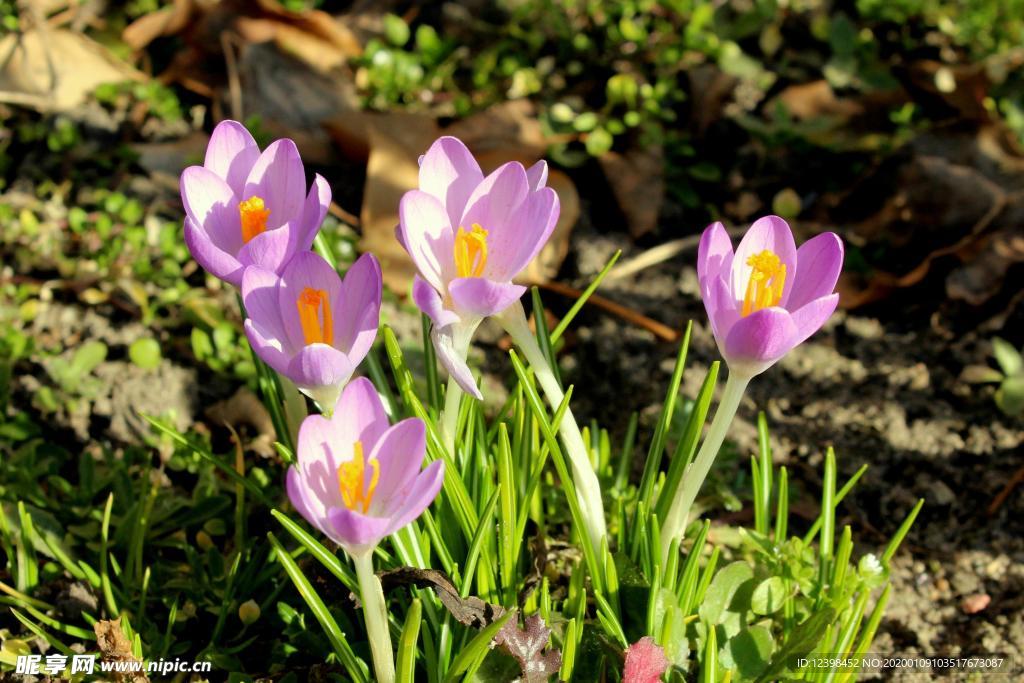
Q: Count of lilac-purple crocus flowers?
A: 5